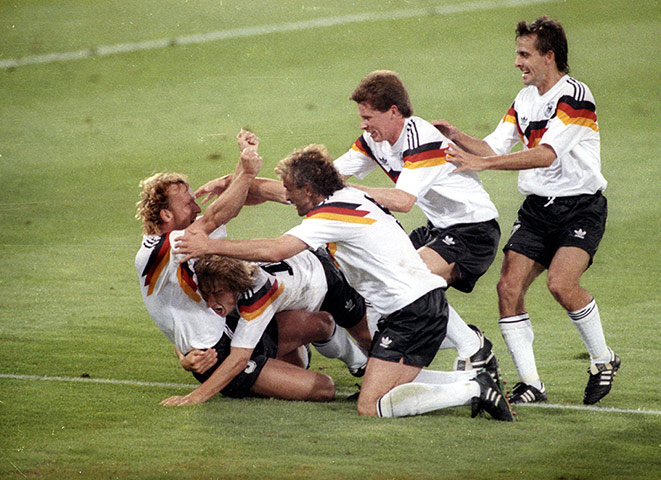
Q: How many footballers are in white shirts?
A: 5